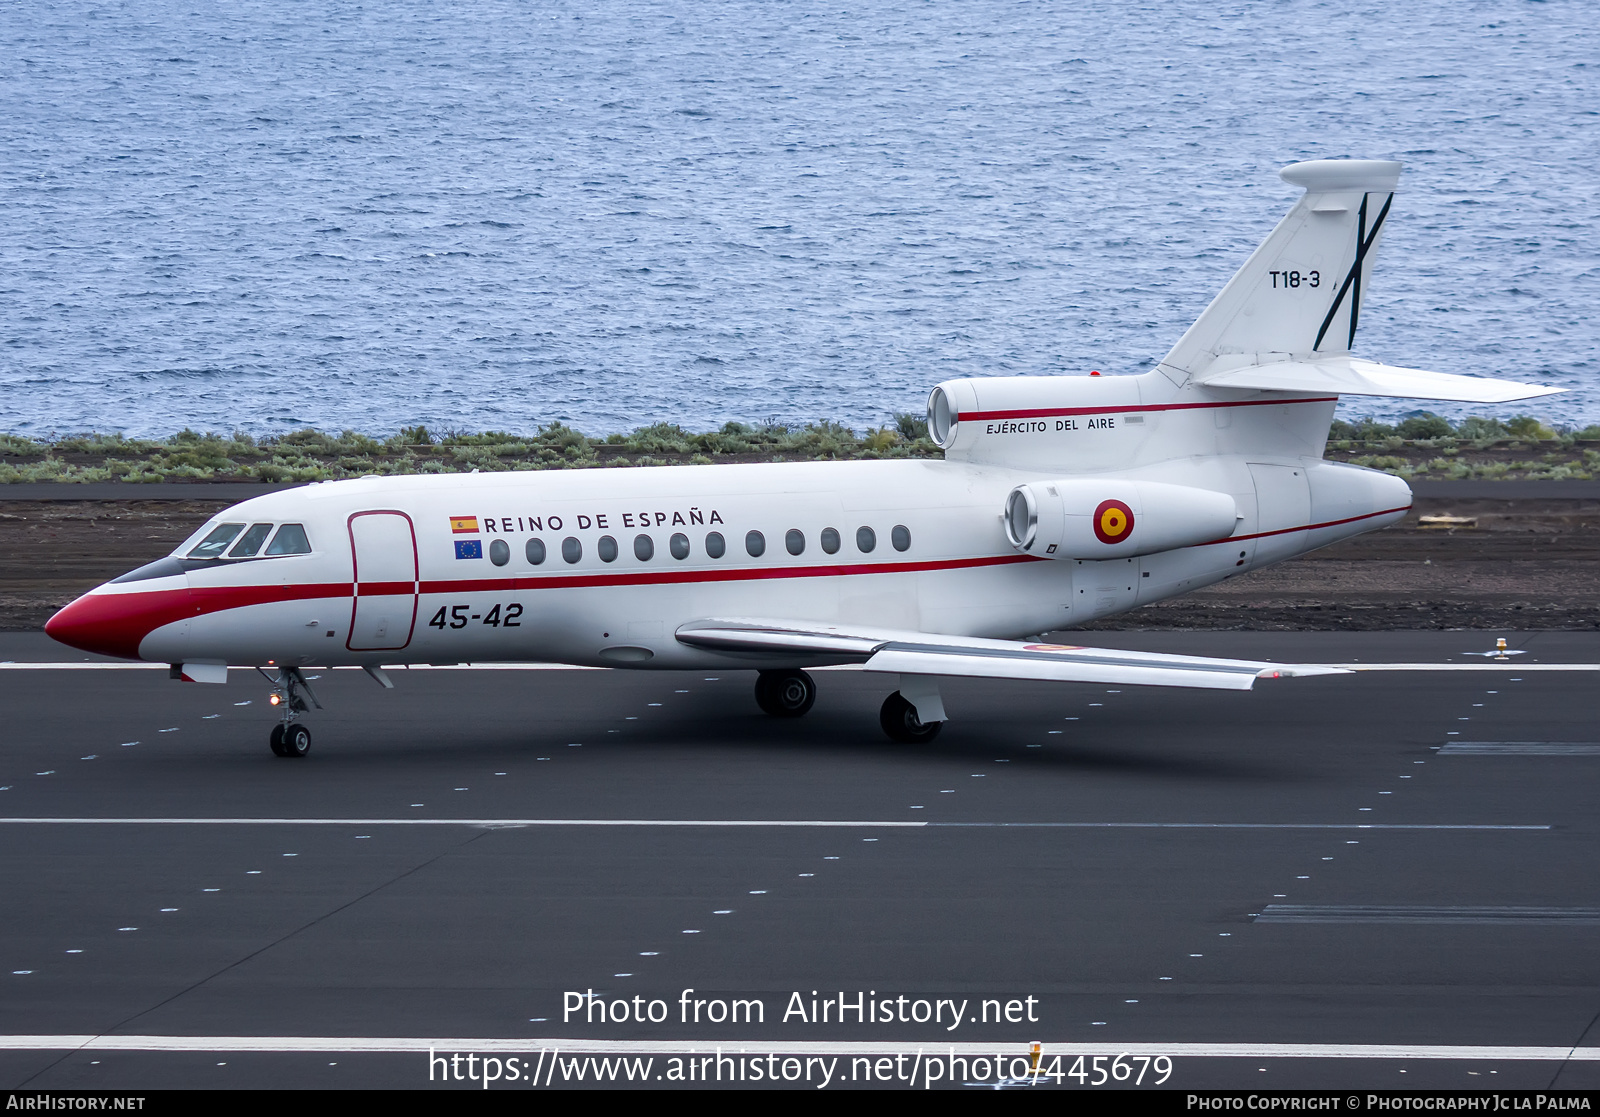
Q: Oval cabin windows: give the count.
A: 12